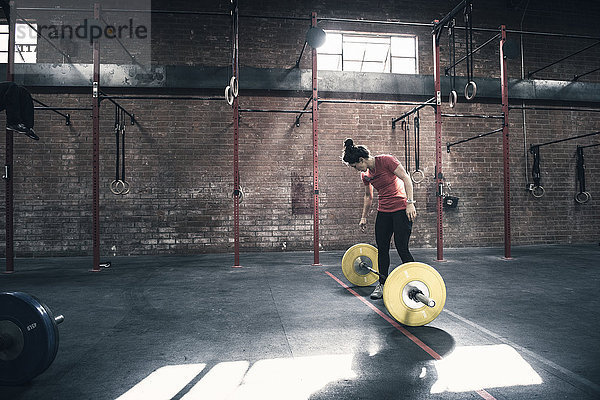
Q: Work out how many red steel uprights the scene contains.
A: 6